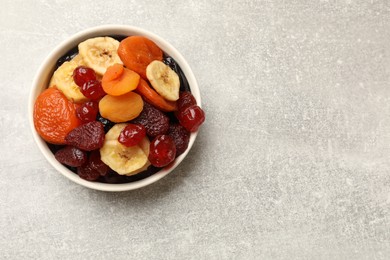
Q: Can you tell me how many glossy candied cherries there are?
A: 6